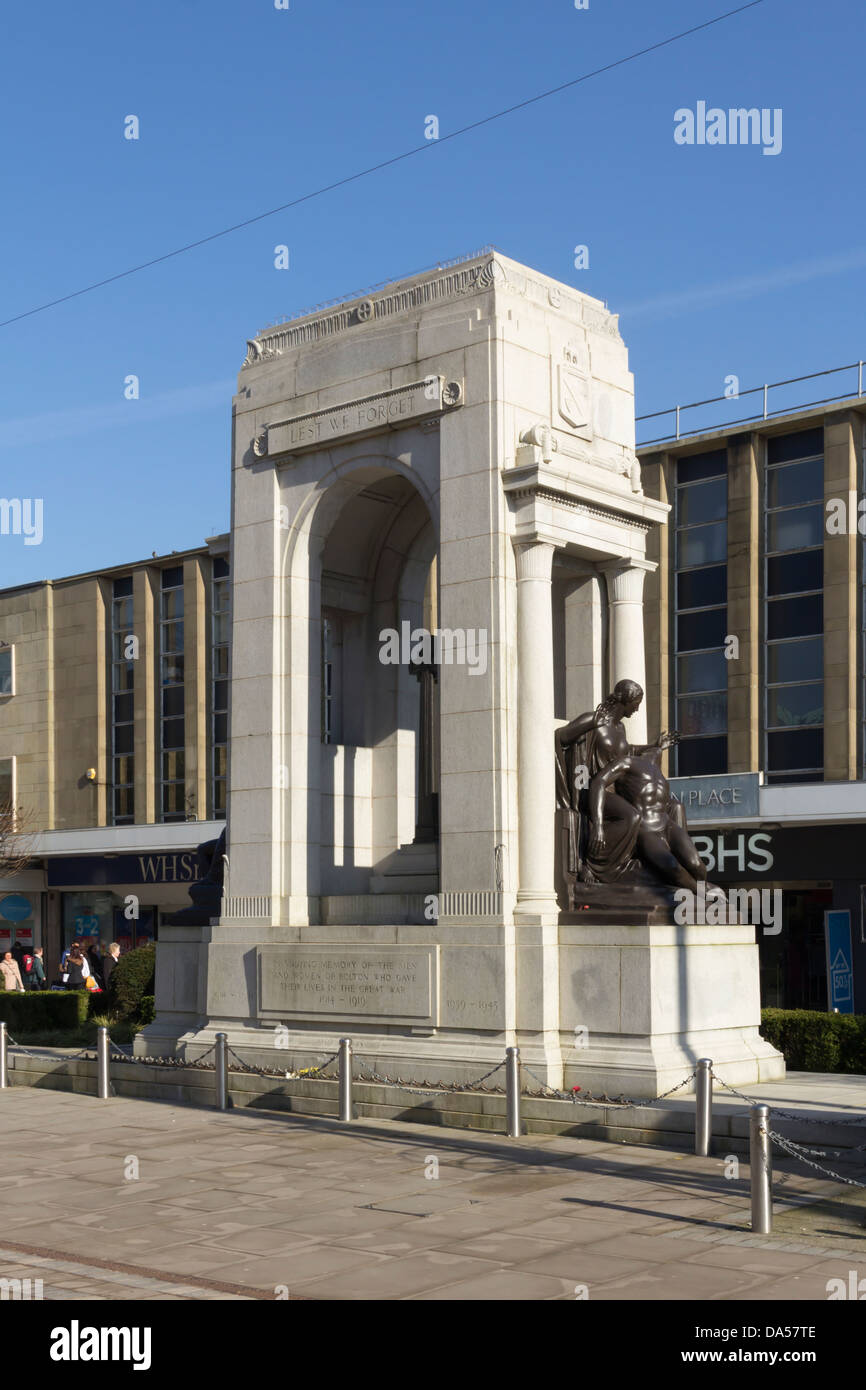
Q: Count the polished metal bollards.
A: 7